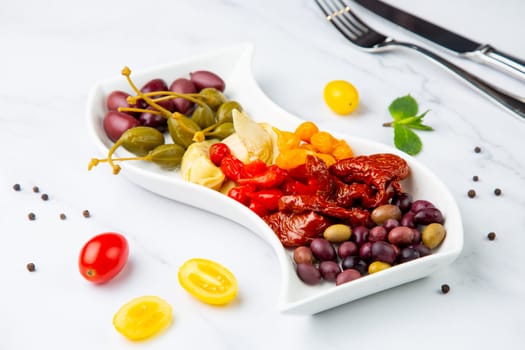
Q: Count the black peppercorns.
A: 13